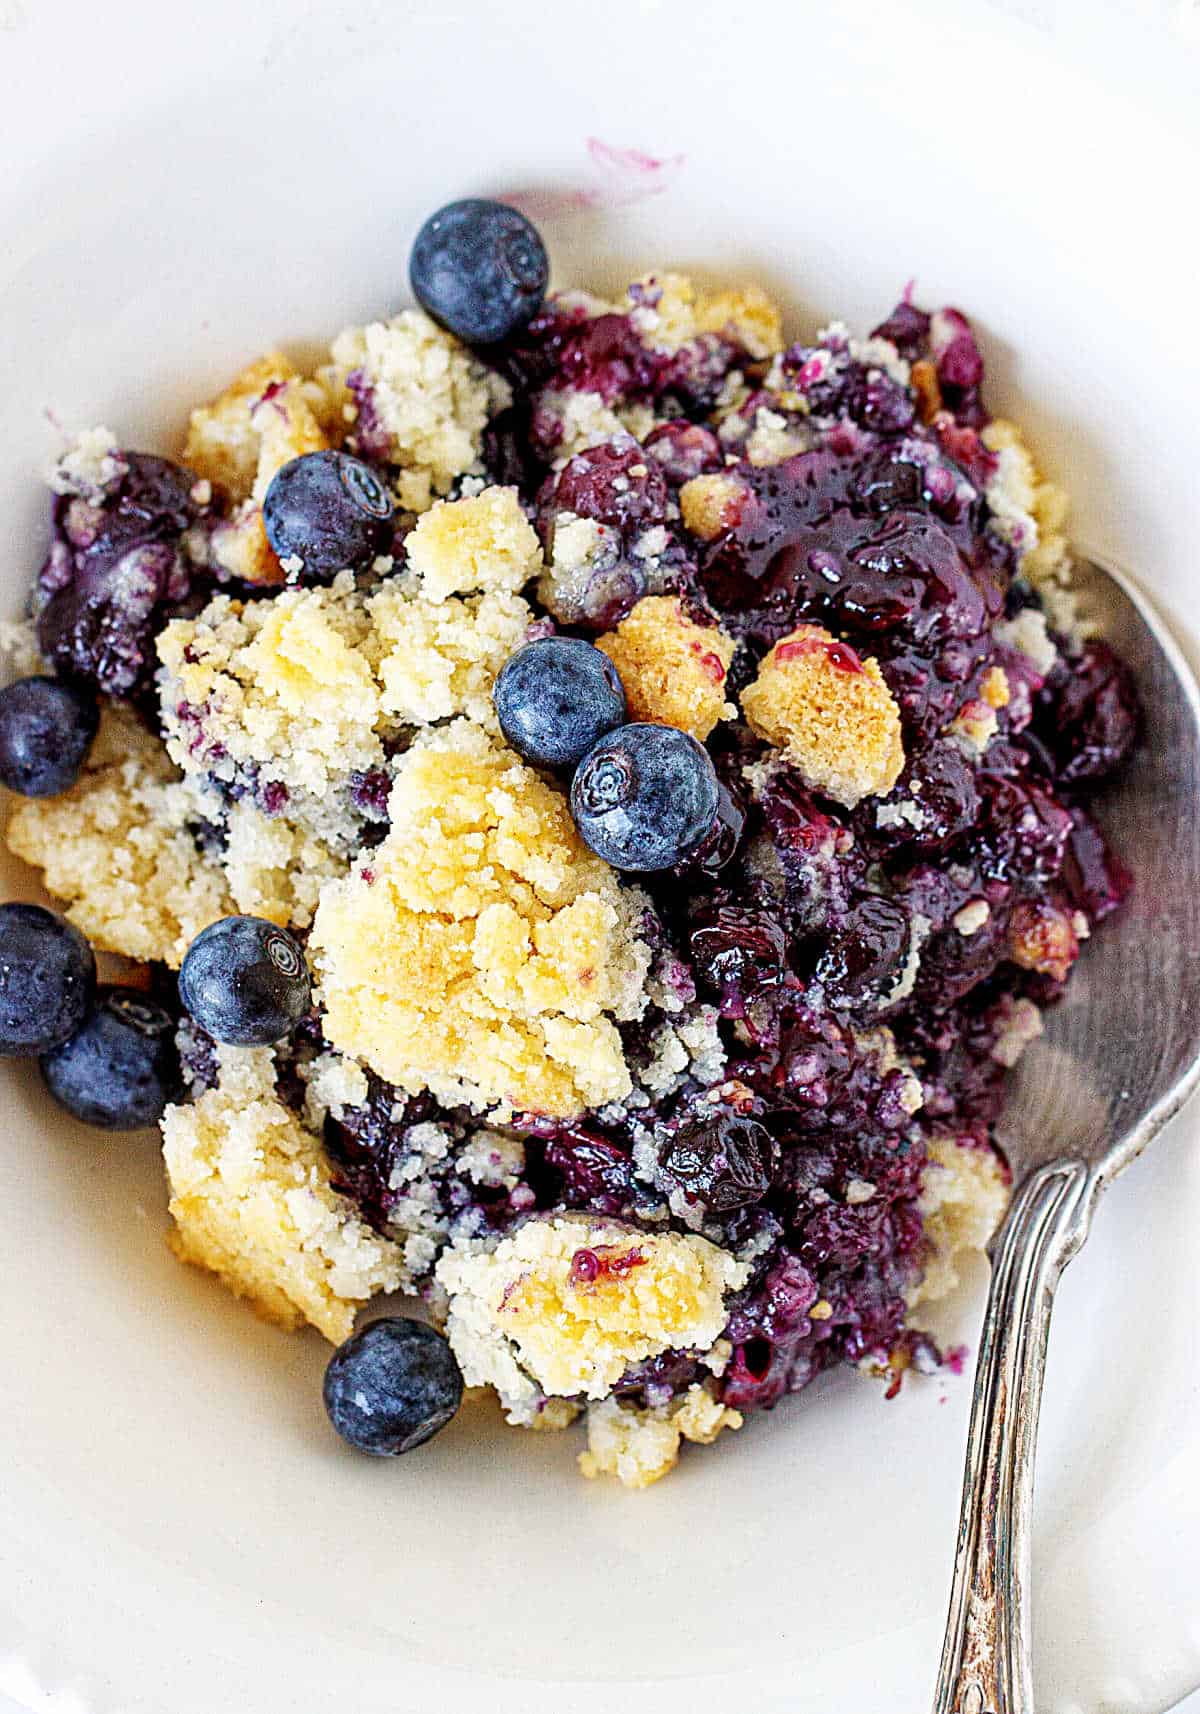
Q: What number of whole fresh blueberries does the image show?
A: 9